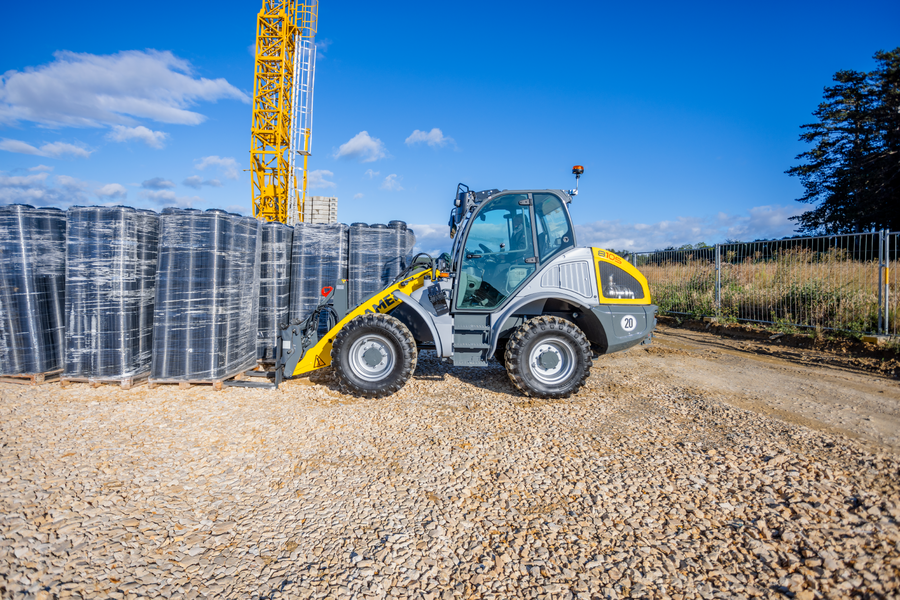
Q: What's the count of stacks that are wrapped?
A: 6